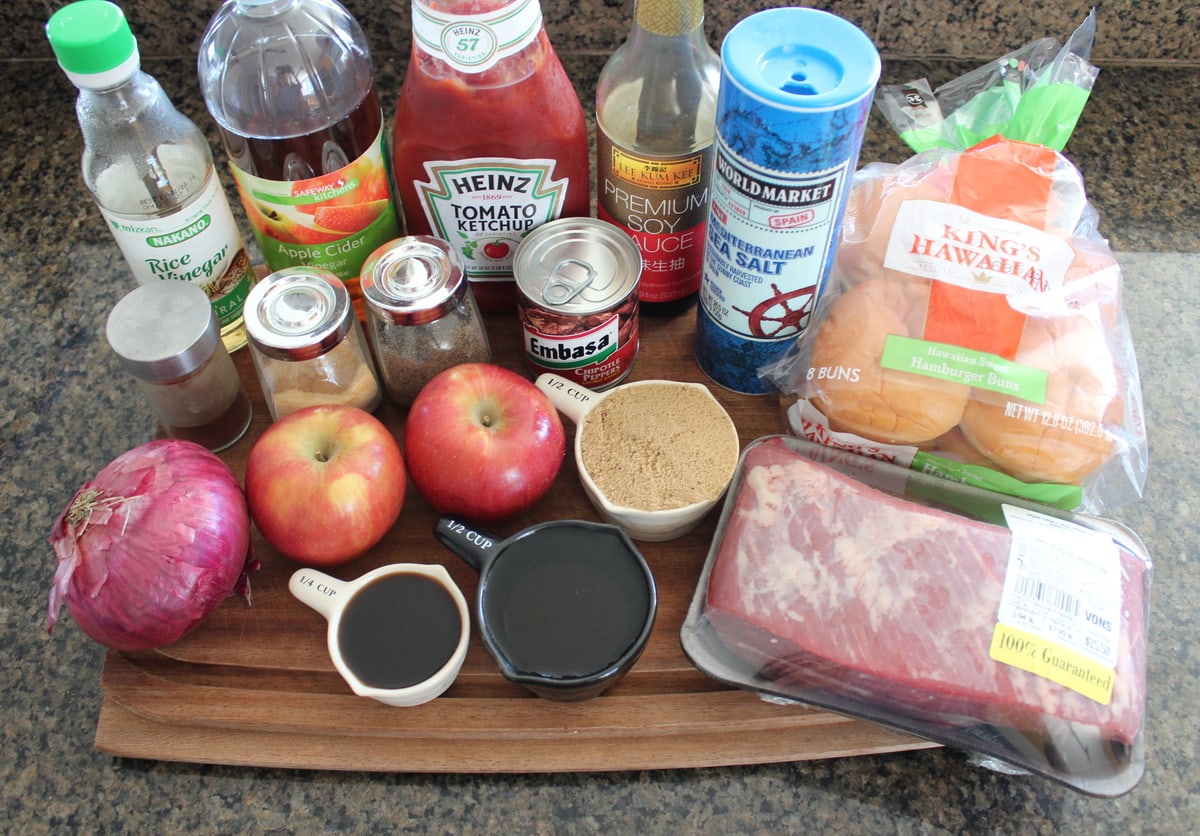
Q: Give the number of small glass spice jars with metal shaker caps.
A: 3